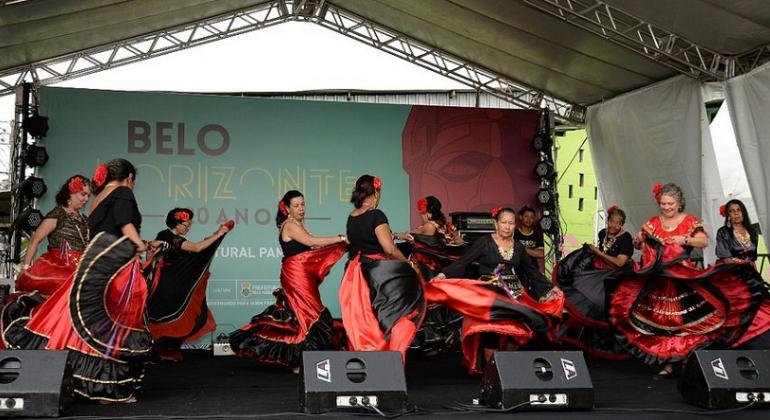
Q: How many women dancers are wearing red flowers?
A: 10